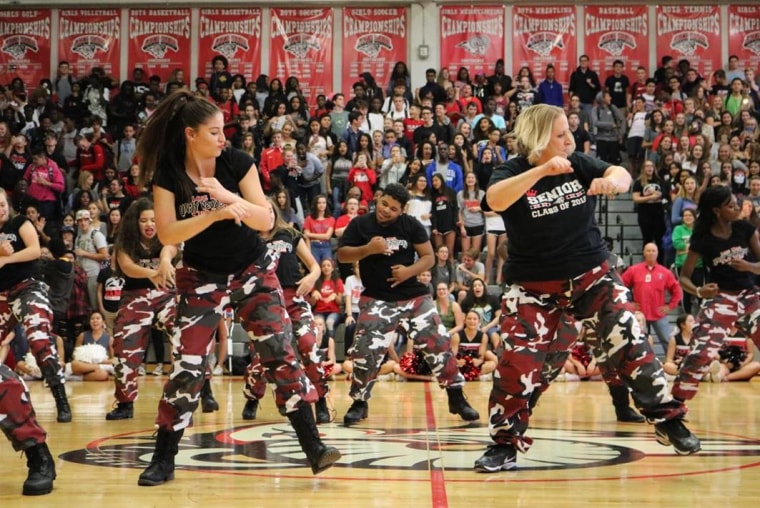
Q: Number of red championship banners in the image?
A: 11